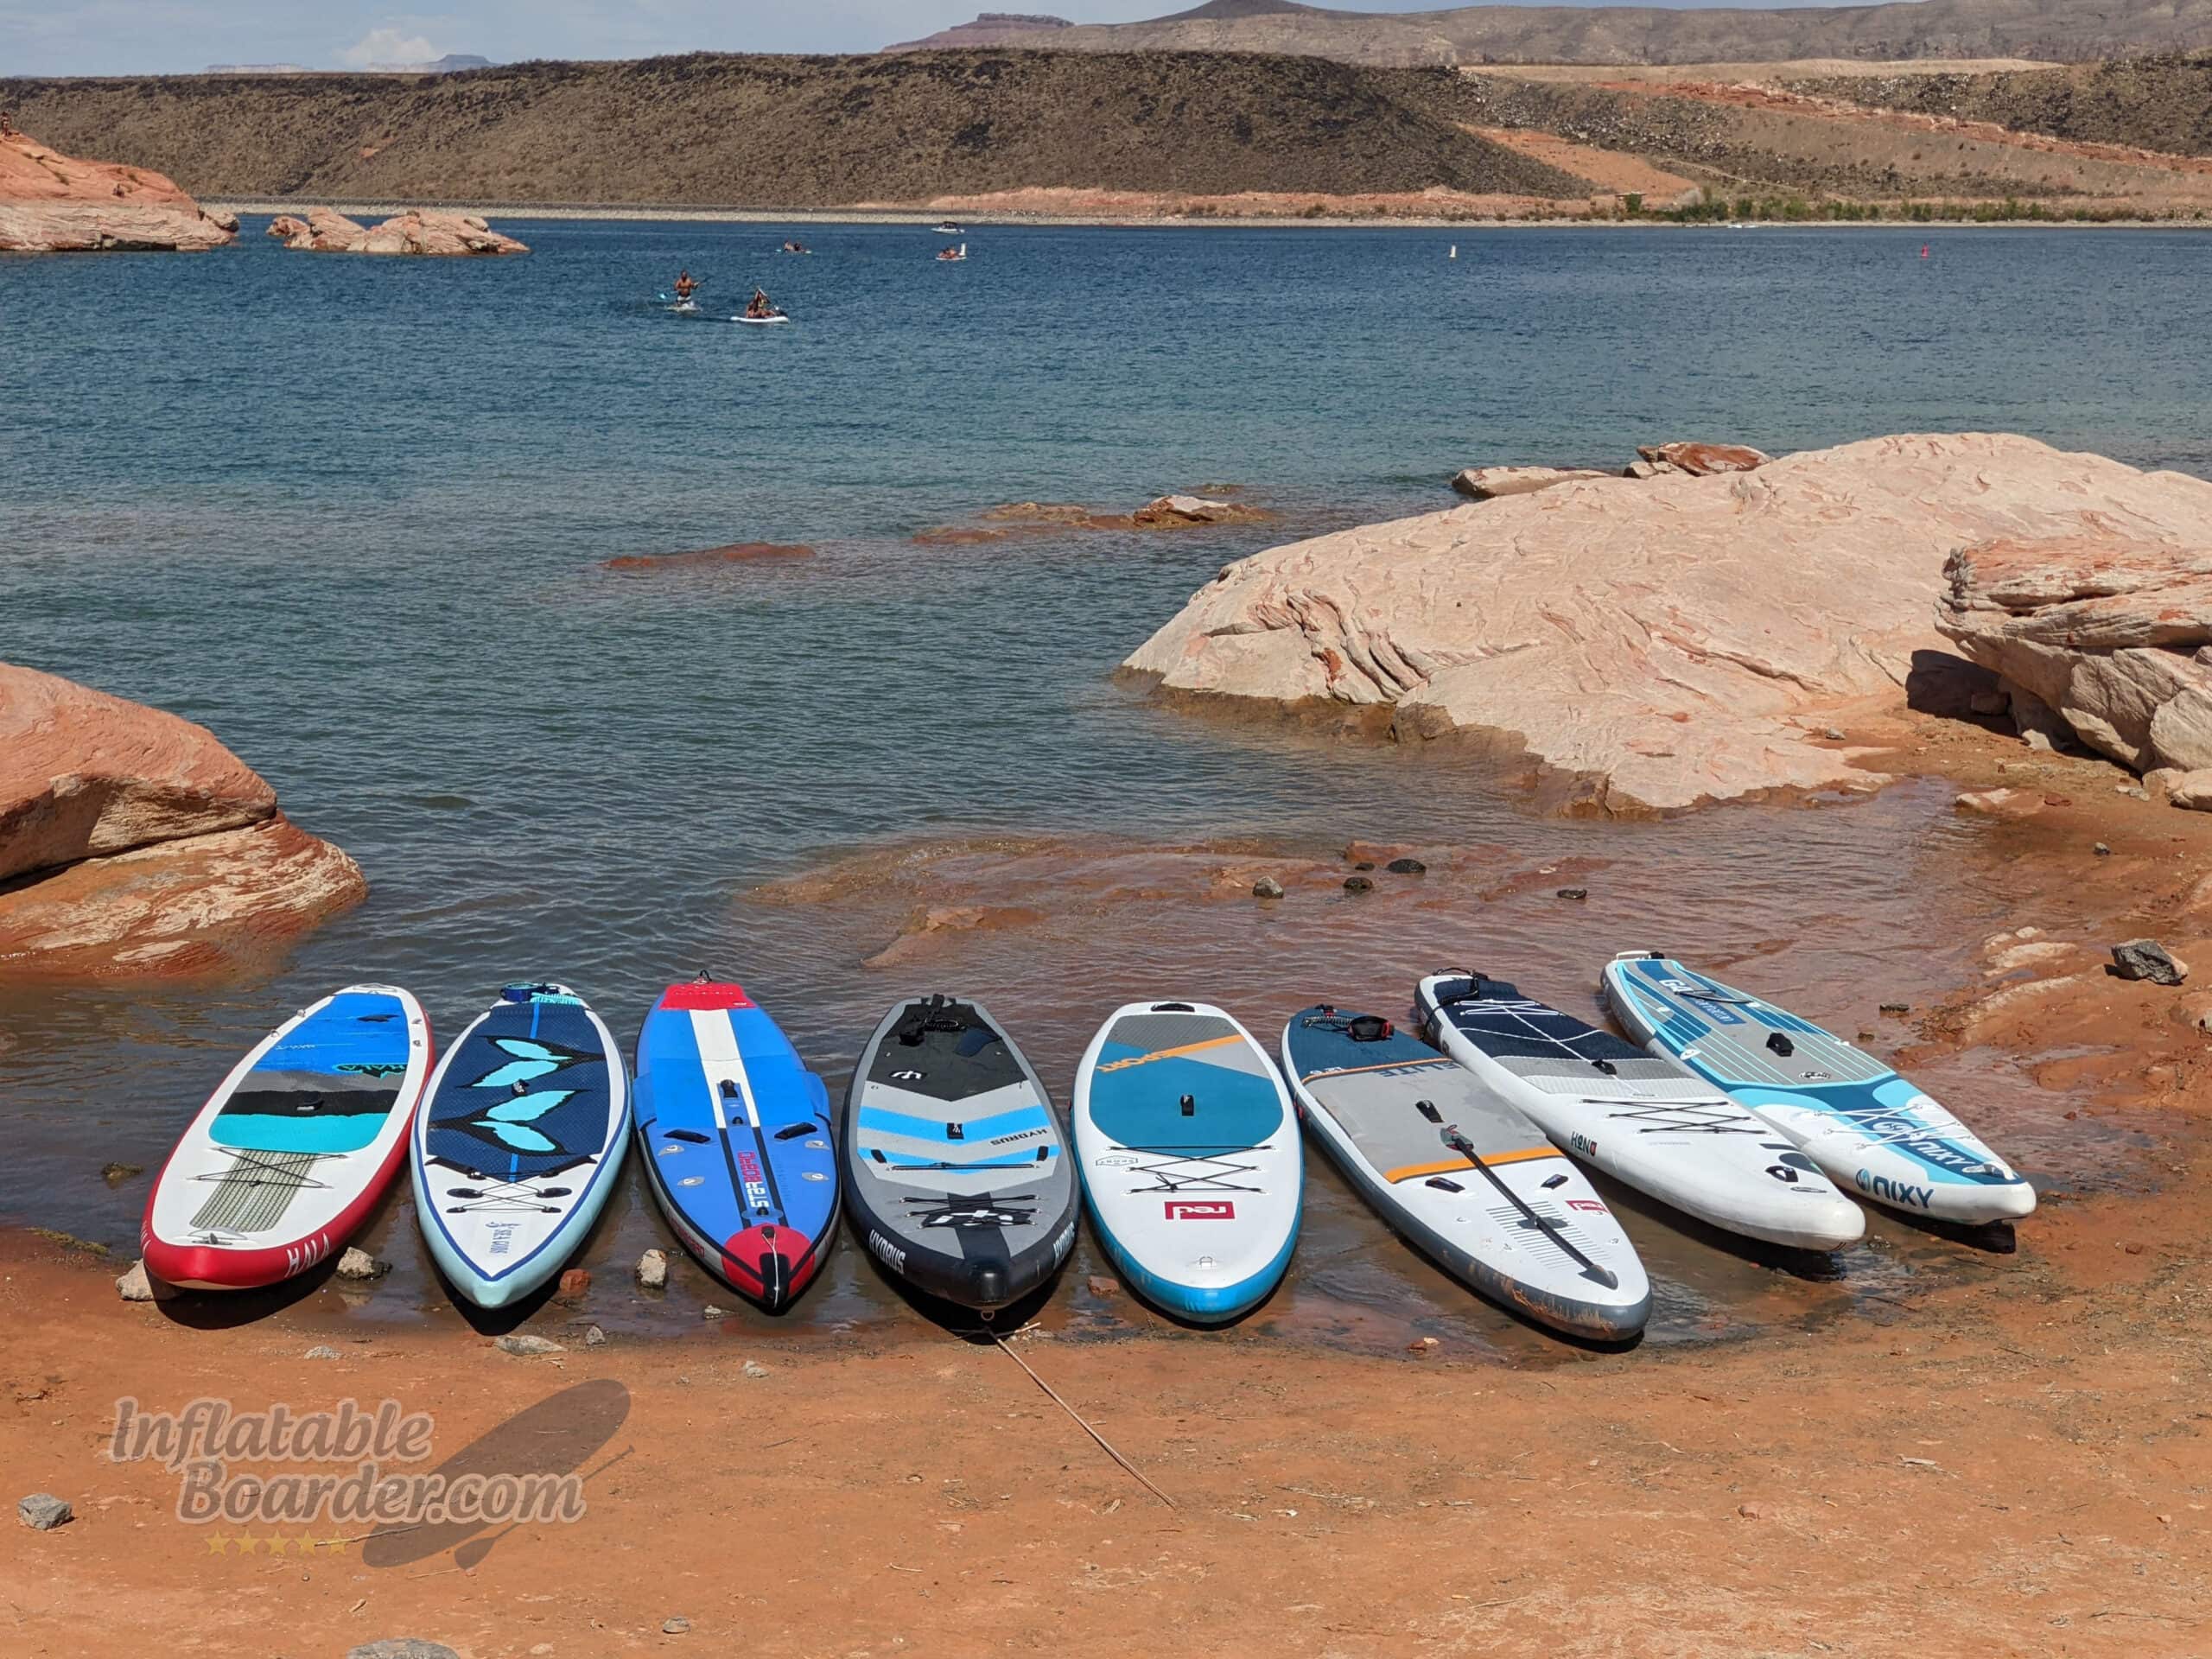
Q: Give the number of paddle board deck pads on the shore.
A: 8